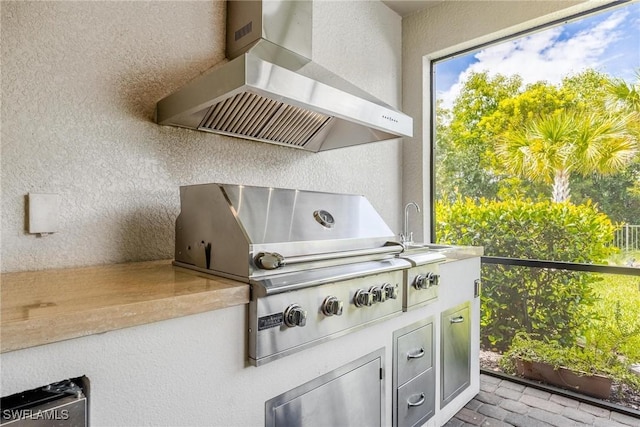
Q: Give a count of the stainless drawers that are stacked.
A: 2